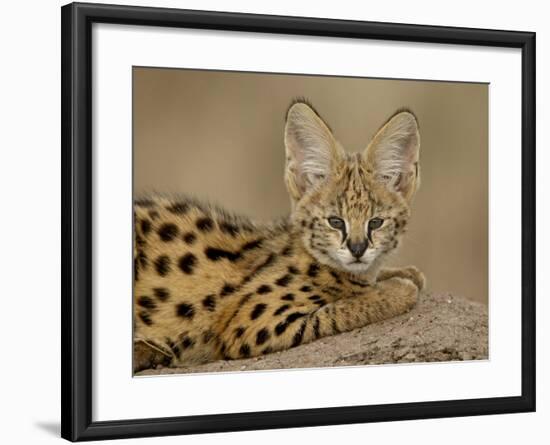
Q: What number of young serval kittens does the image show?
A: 1